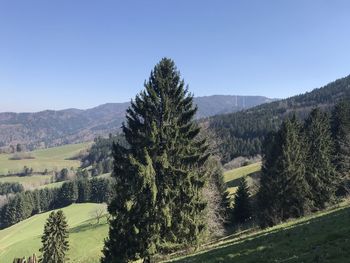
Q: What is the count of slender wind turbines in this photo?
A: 2